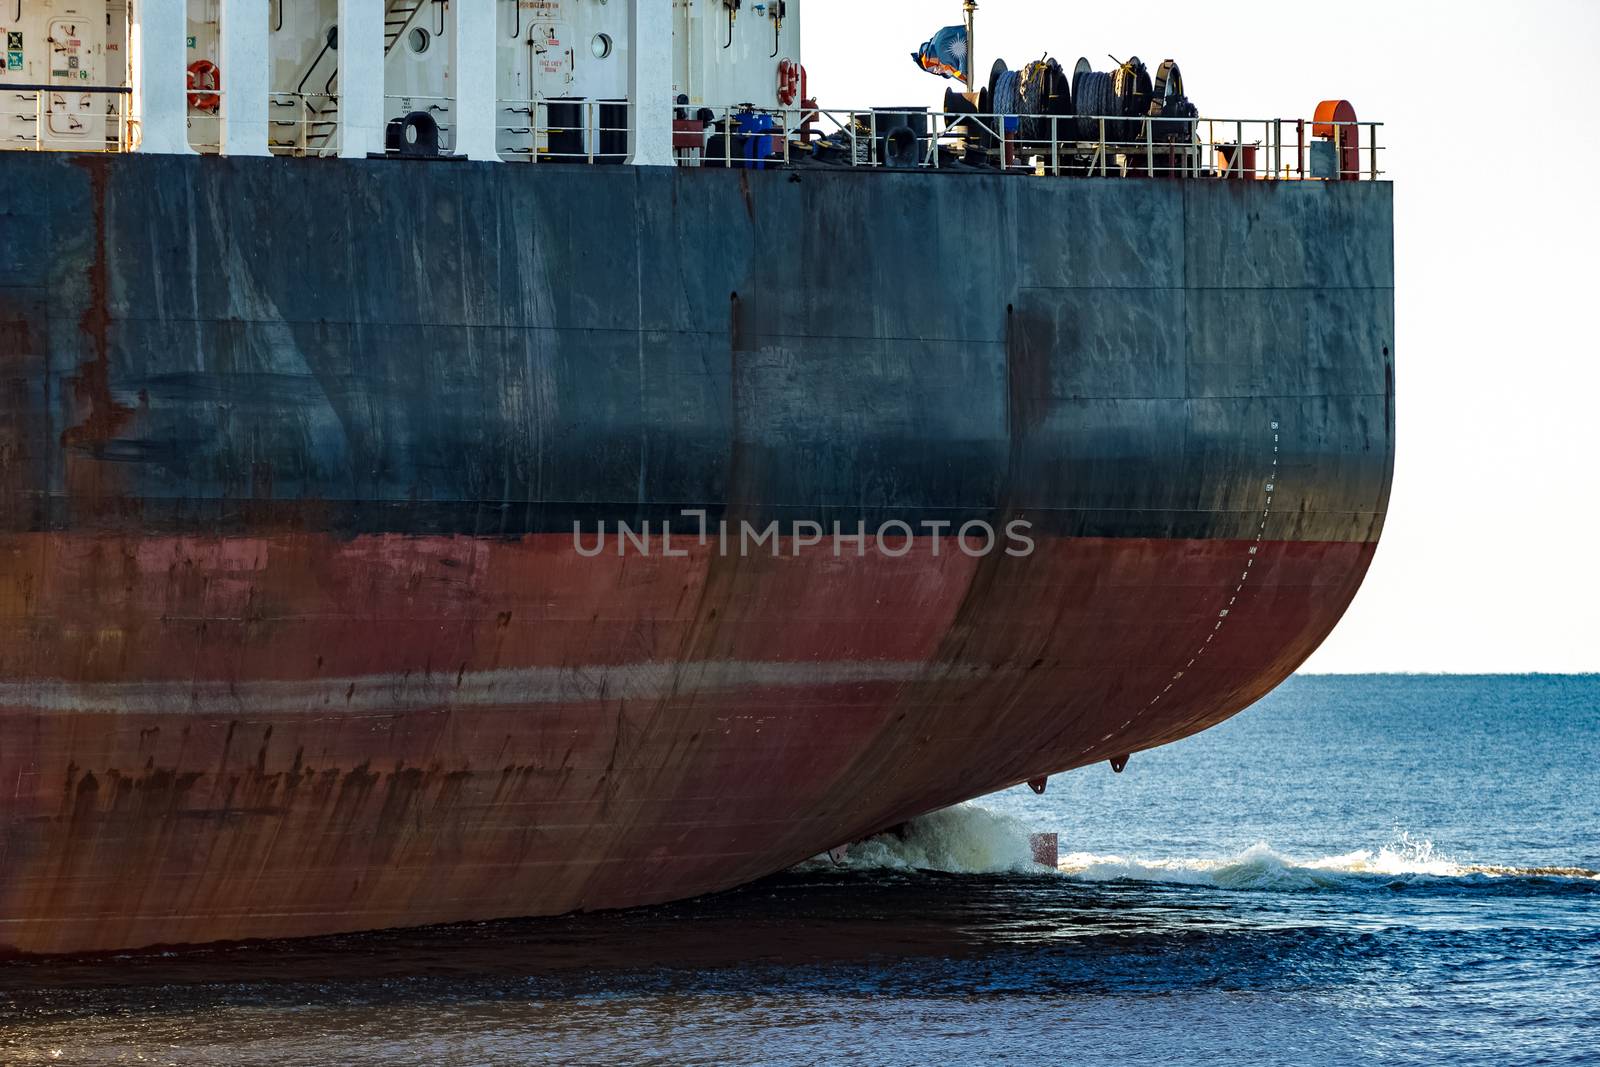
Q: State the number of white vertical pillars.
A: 5